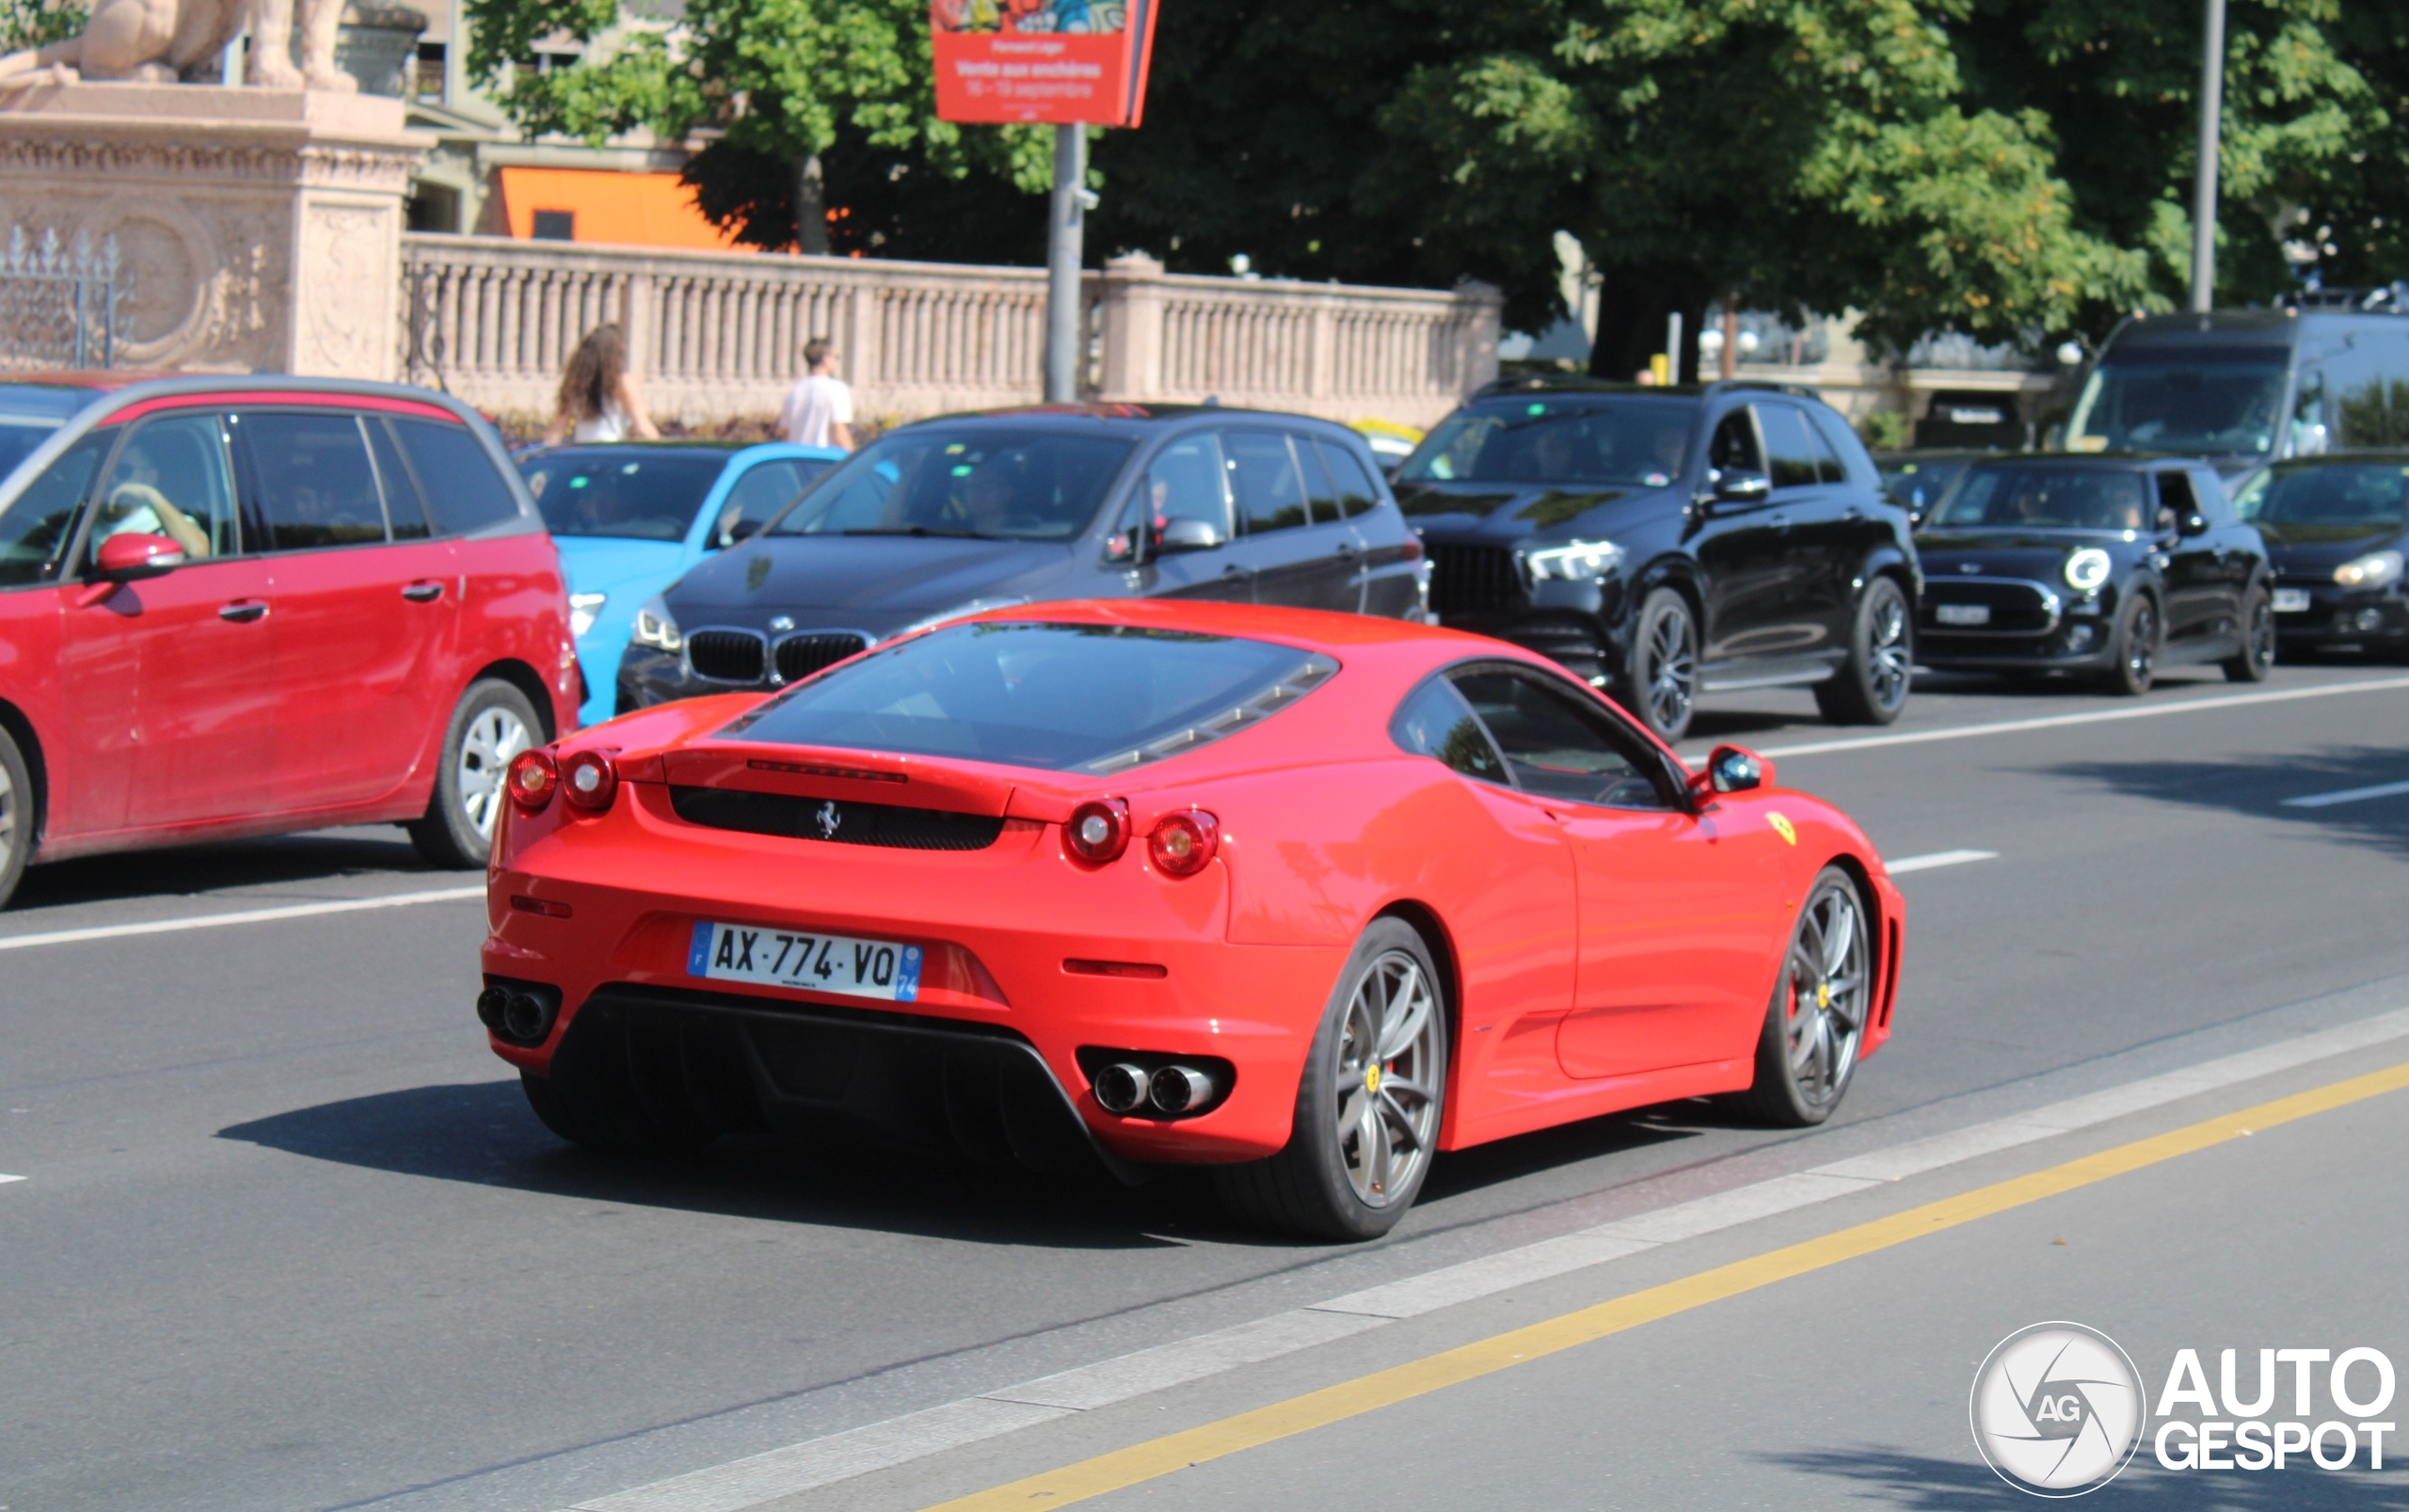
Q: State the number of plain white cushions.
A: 0